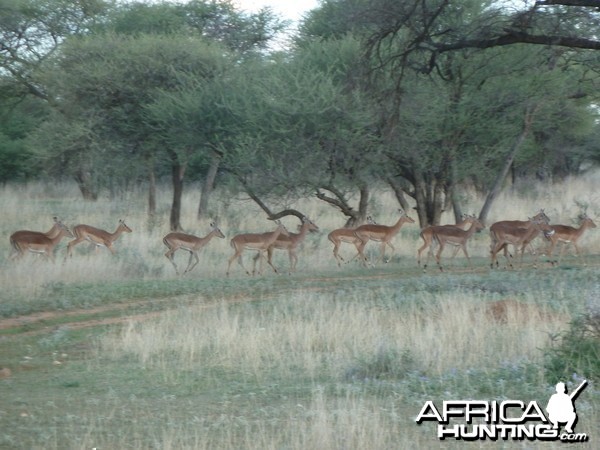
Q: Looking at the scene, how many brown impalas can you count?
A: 13